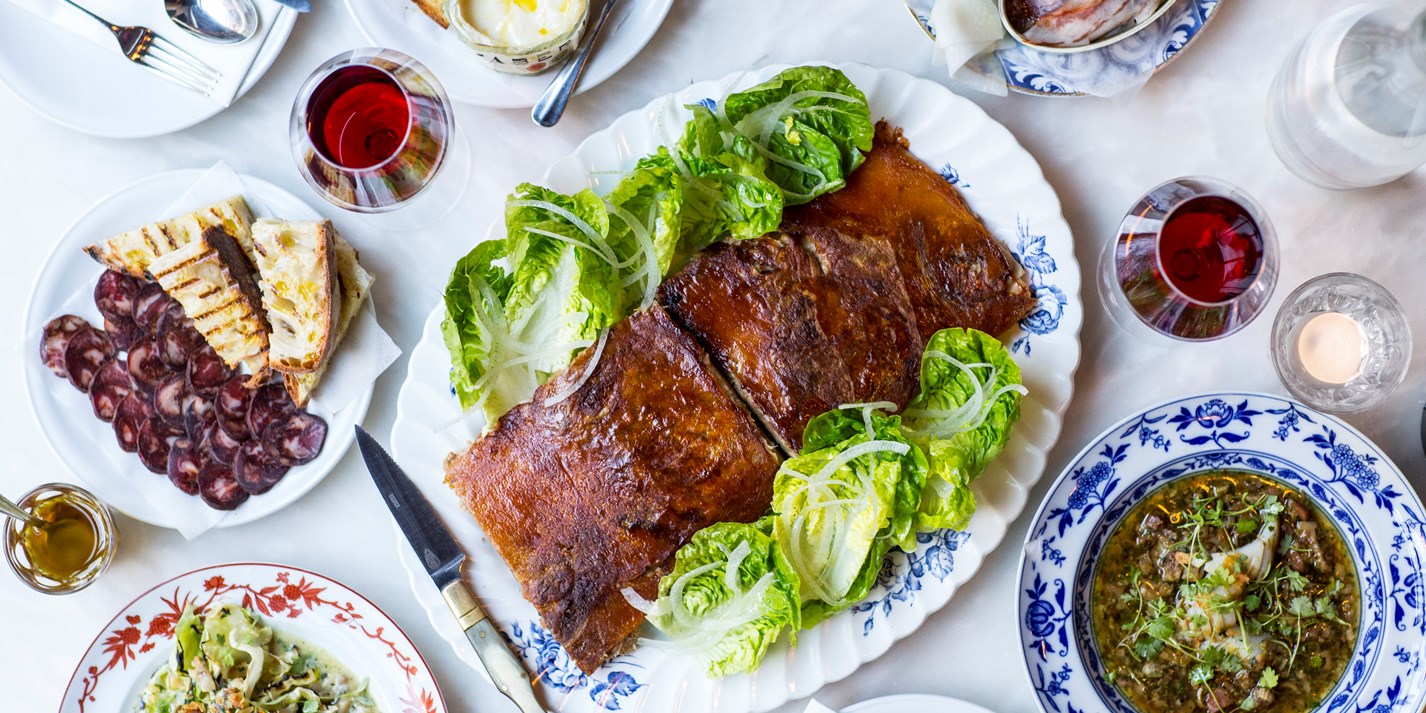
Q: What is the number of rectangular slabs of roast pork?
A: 3